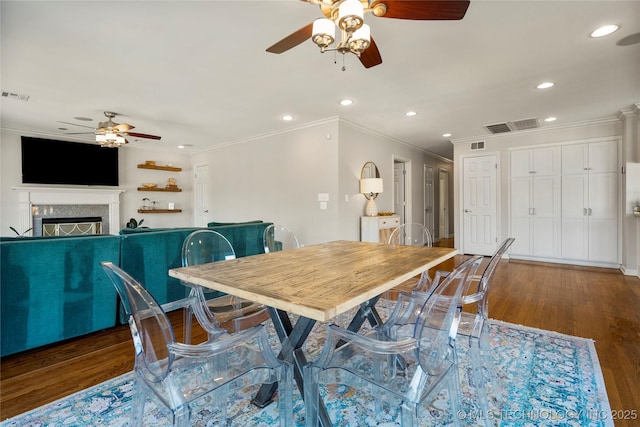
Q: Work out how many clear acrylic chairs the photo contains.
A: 6